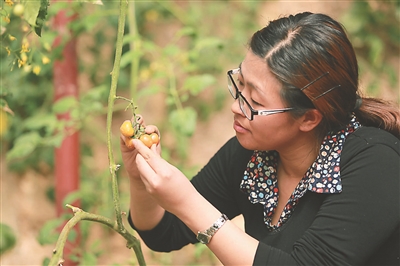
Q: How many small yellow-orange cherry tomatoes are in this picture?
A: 4